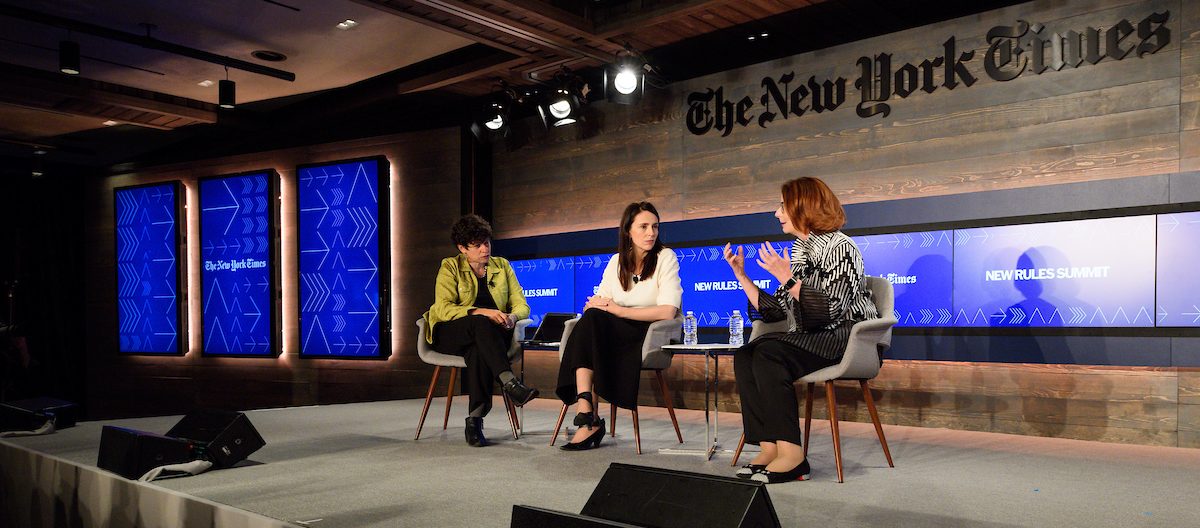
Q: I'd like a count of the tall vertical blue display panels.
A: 3